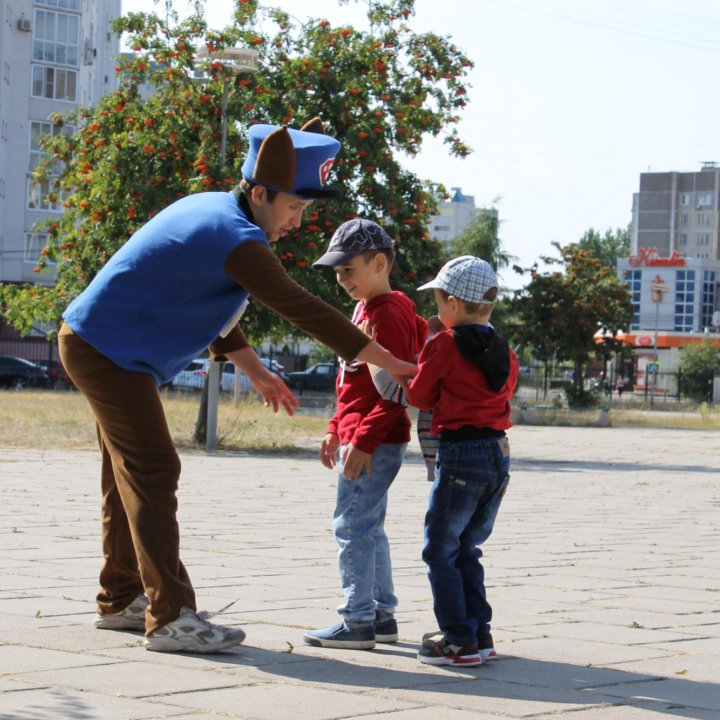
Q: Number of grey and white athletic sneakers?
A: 2